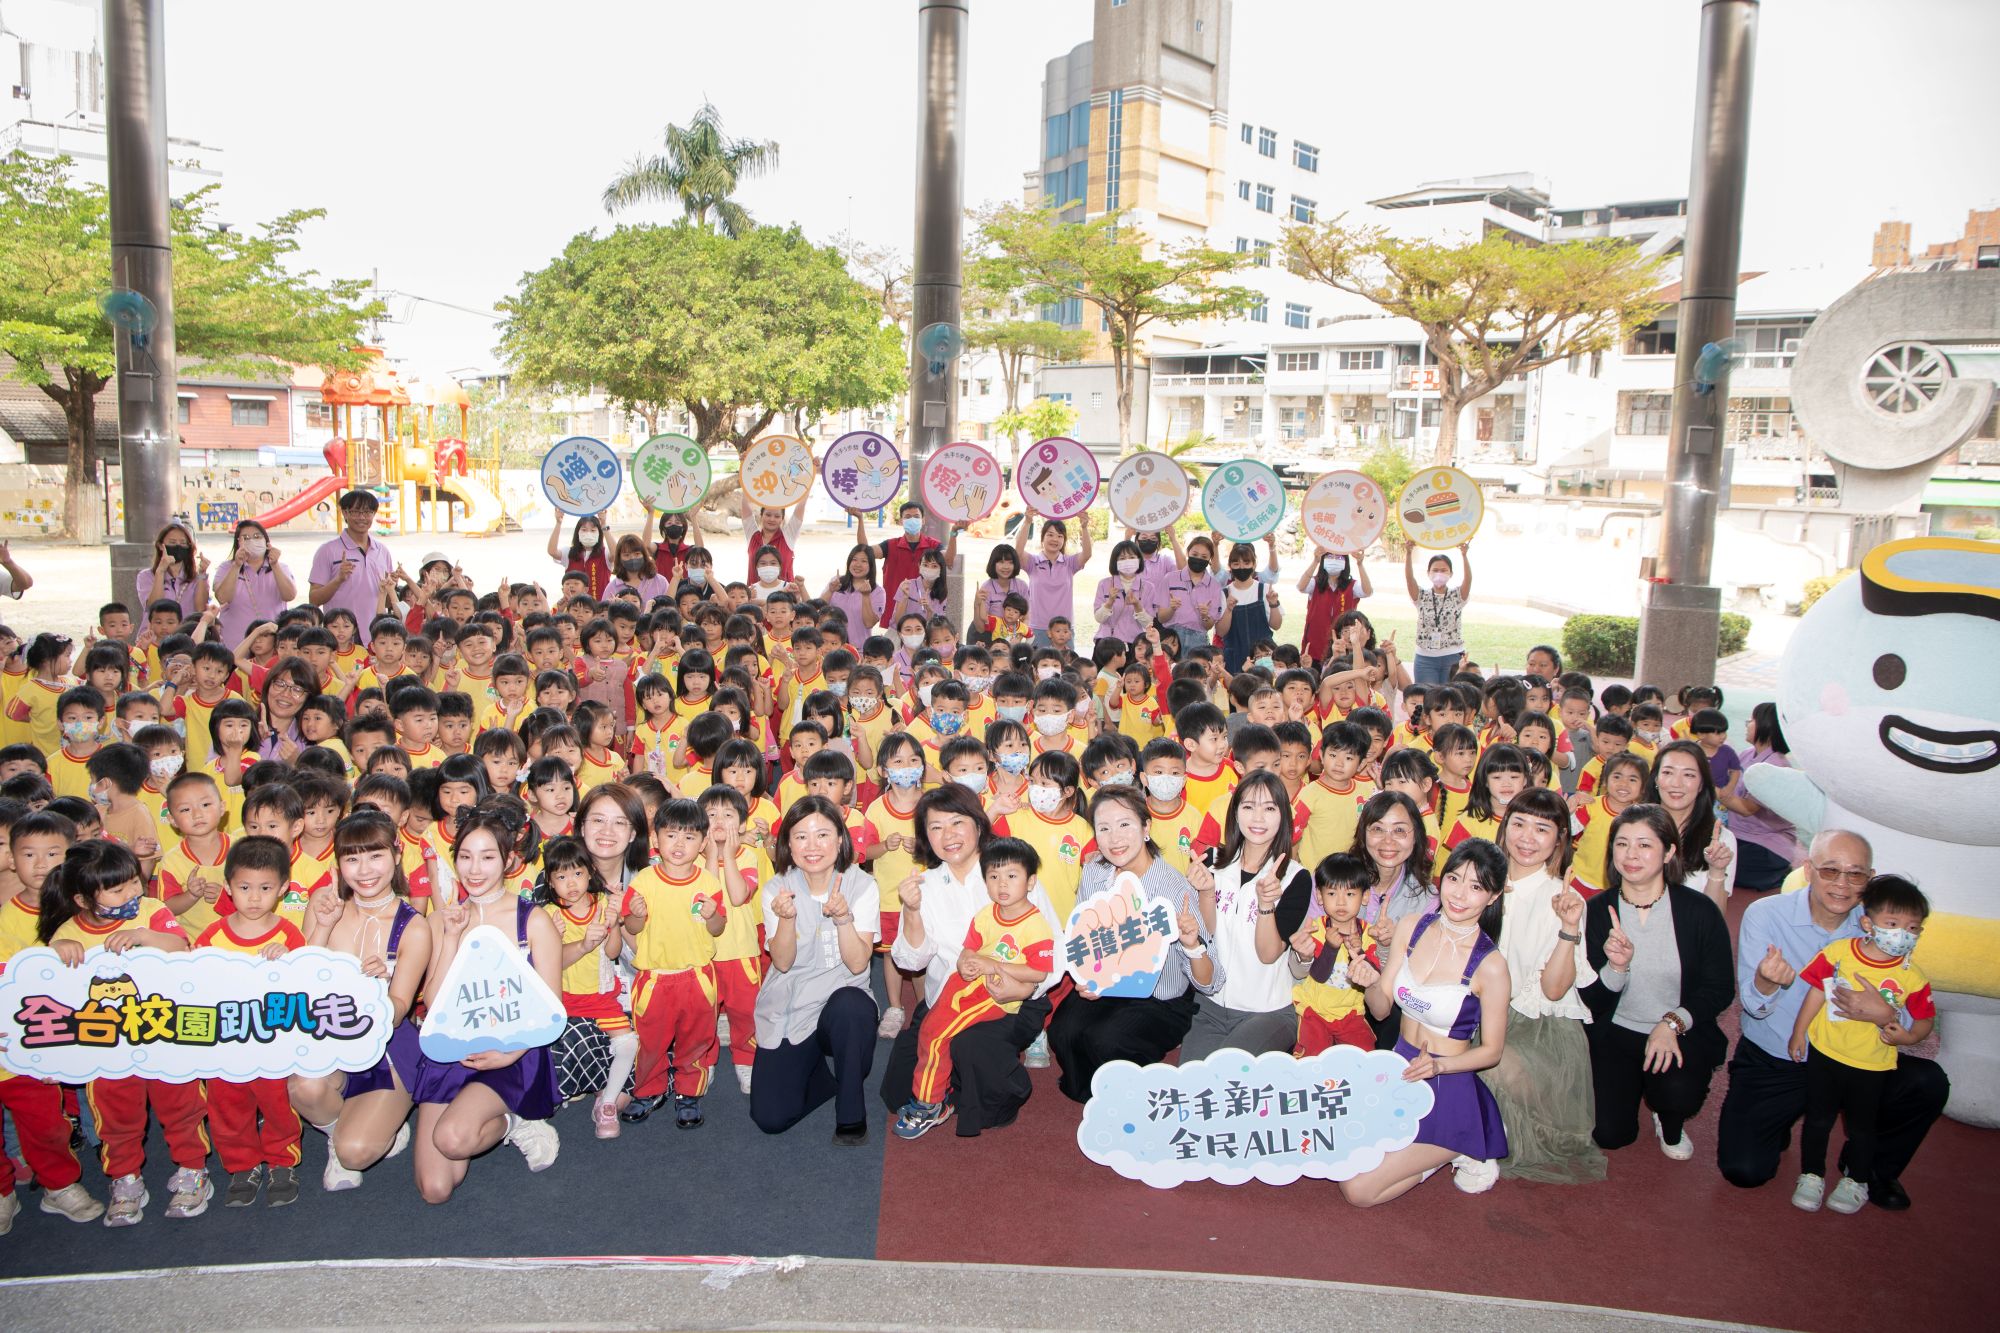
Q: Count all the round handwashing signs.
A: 10